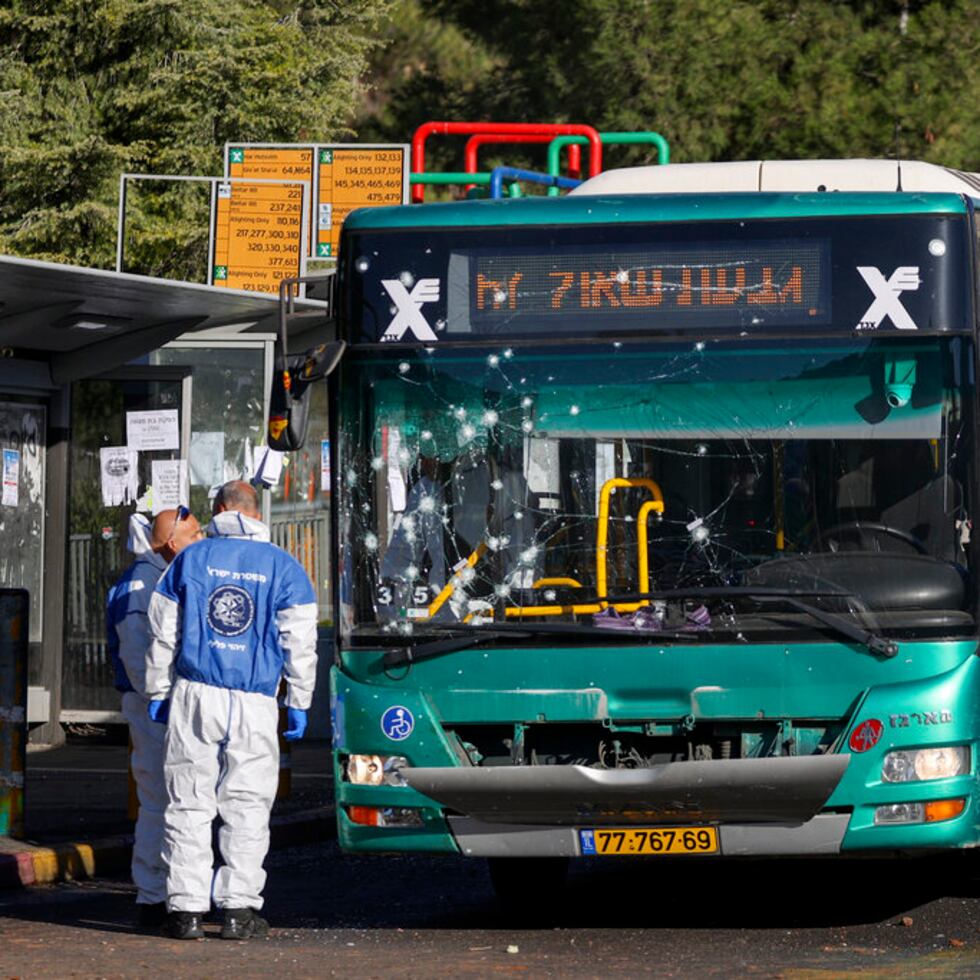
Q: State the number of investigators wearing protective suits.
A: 2